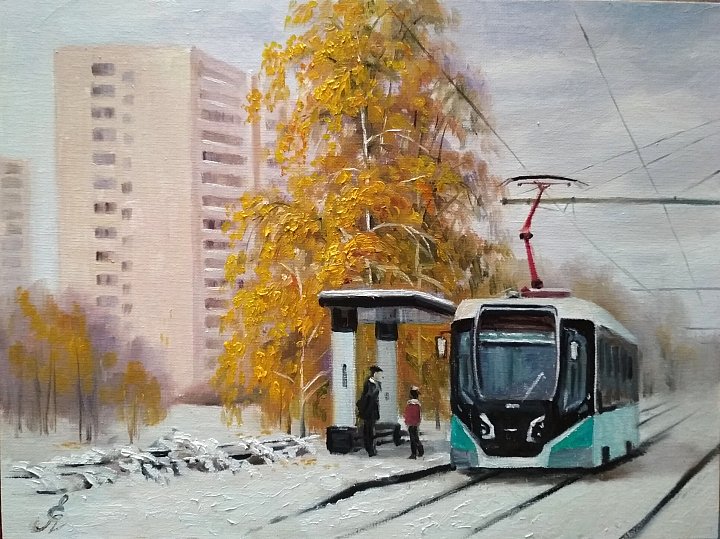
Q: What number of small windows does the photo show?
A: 11